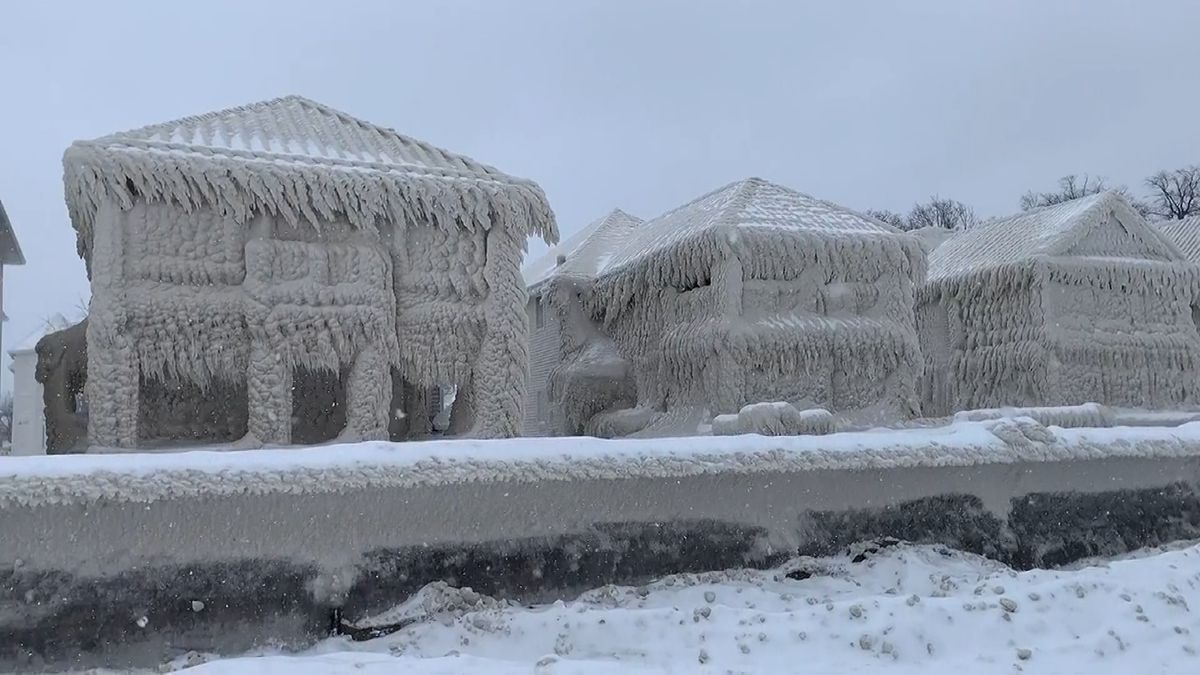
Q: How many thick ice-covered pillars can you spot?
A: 4